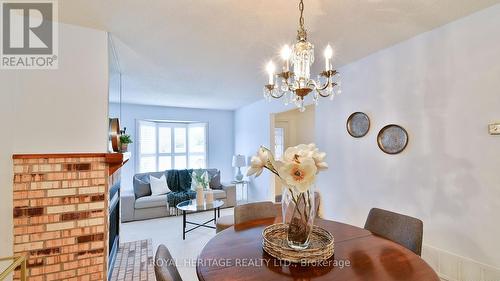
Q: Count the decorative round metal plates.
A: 2